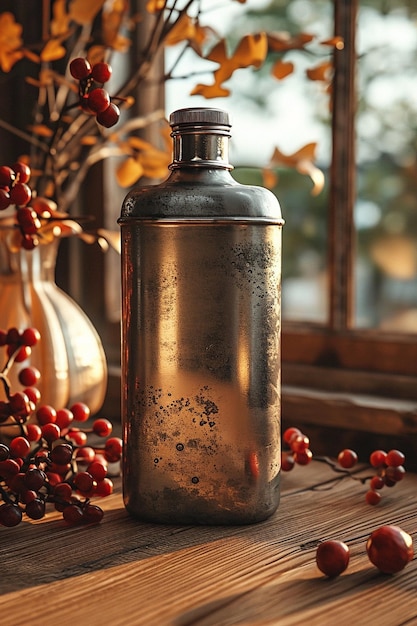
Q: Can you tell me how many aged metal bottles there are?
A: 1